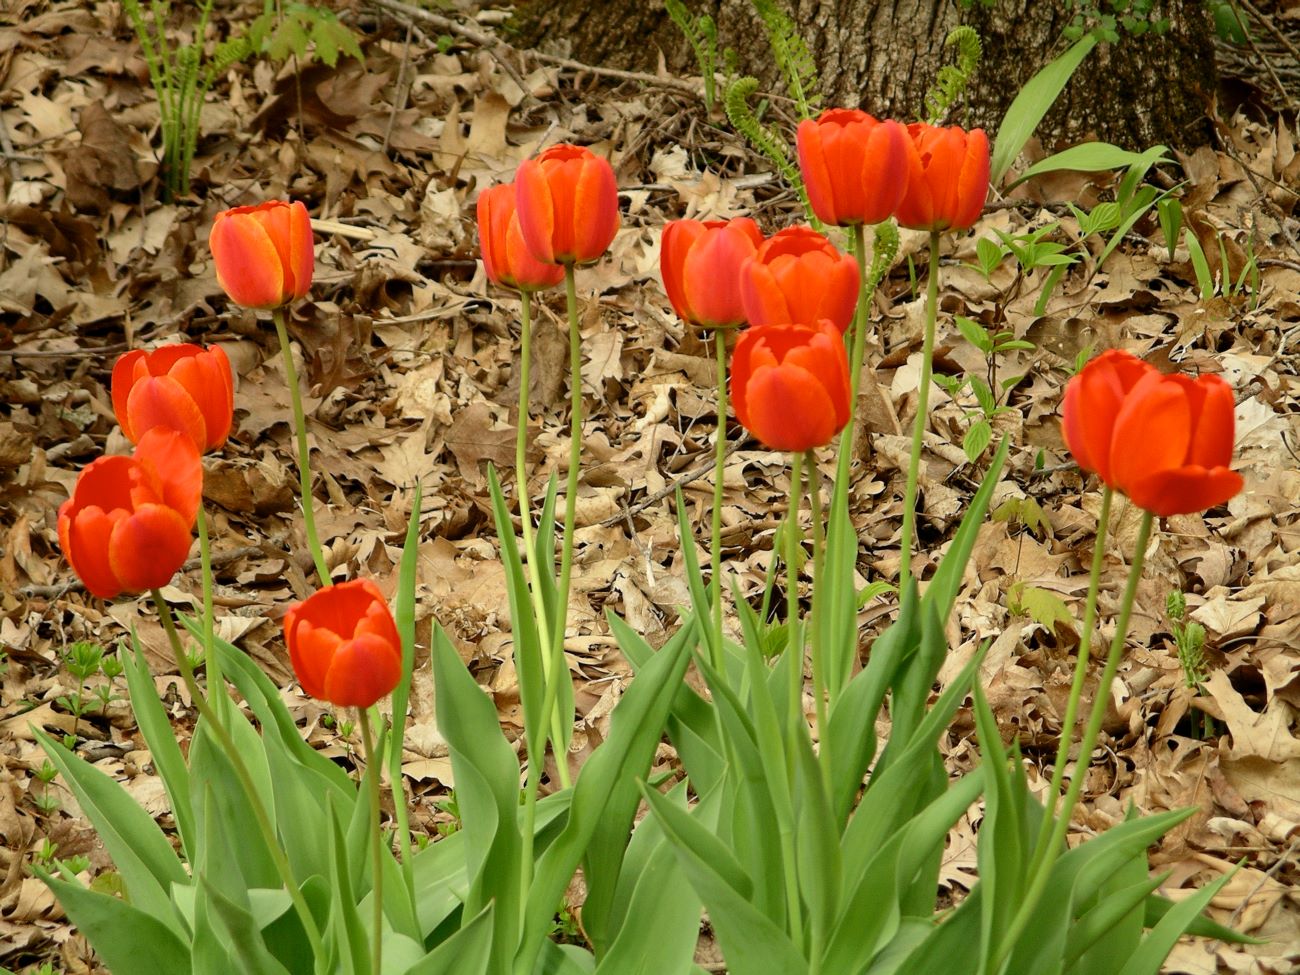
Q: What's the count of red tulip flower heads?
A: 13